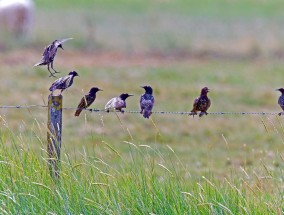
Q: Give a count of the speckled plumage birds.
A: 7